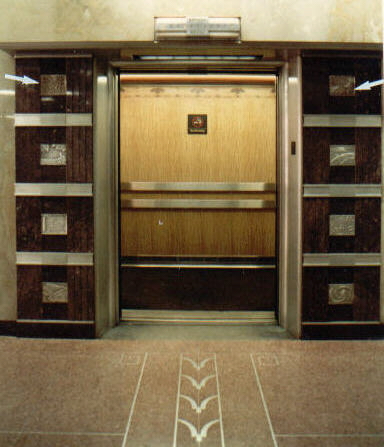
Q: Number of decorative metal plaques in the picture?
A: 8